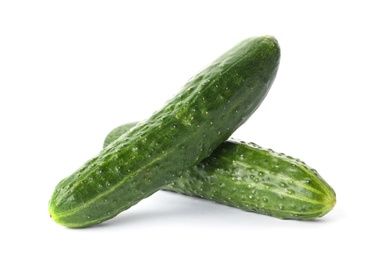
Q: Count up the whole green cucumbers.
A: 2